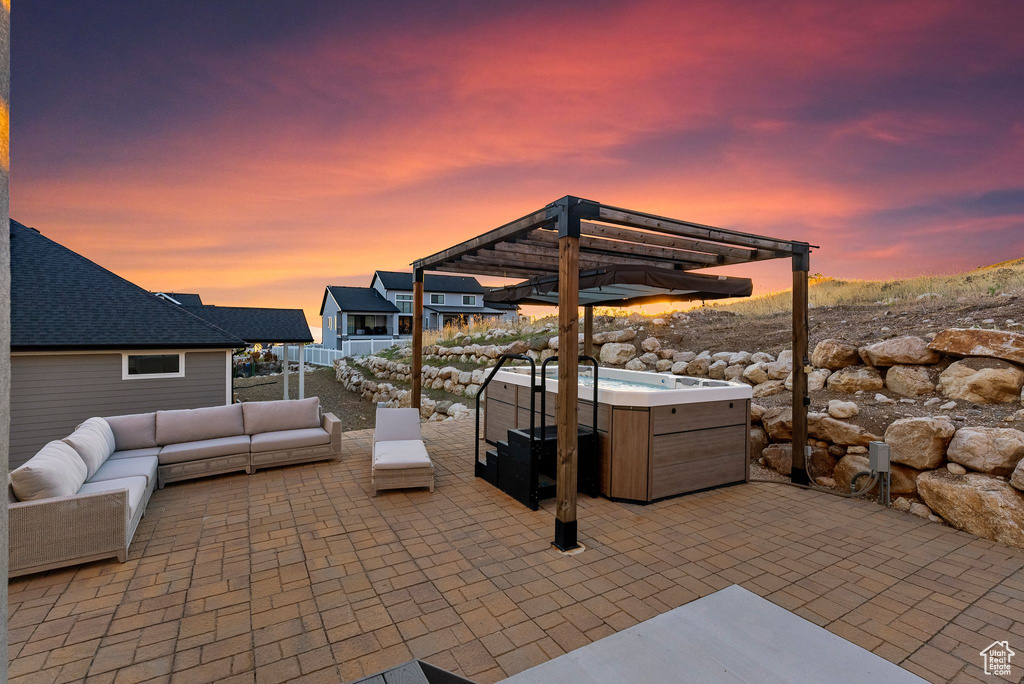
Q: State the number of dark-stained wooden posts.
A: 4